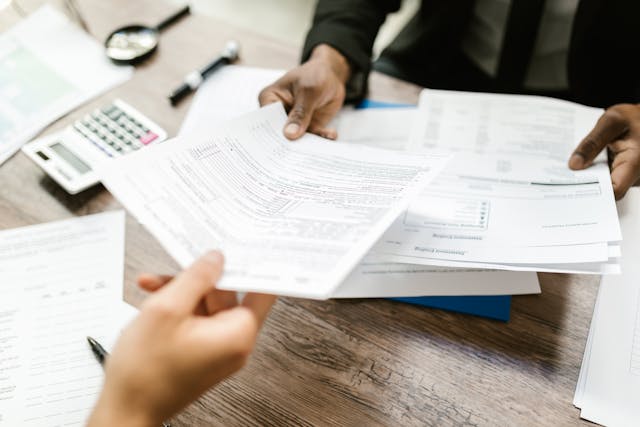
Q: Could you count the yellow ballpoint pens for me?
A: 0